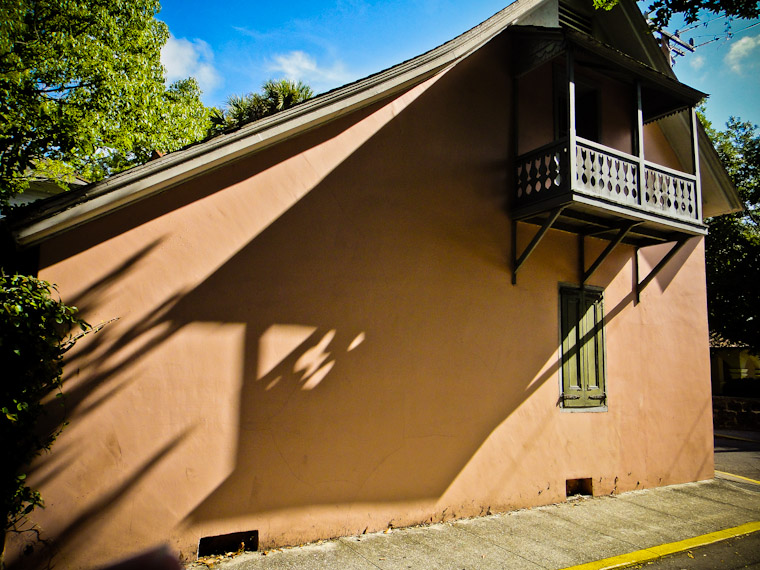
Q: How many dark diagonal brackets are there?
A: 3